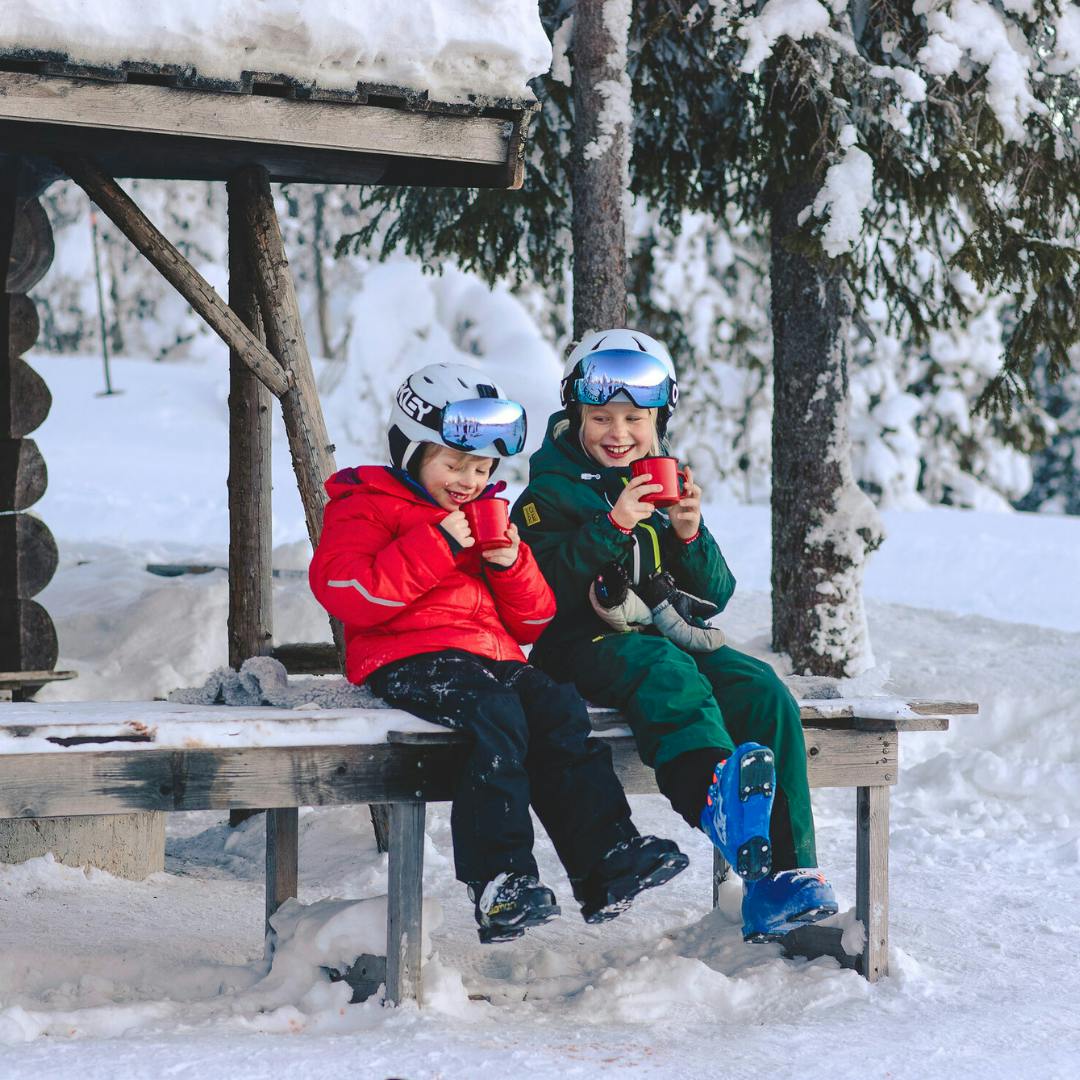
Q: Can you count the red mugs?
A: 2